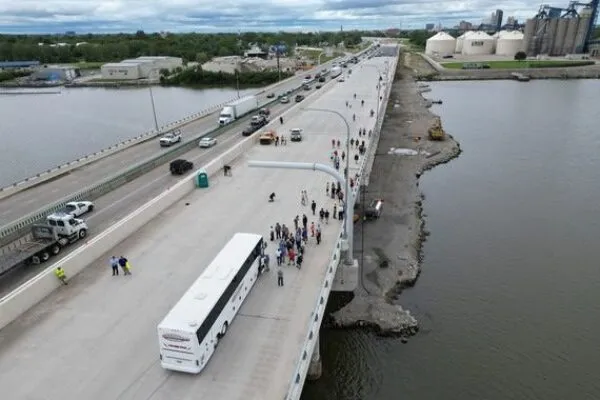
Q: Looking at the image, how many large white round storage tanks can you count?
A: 5